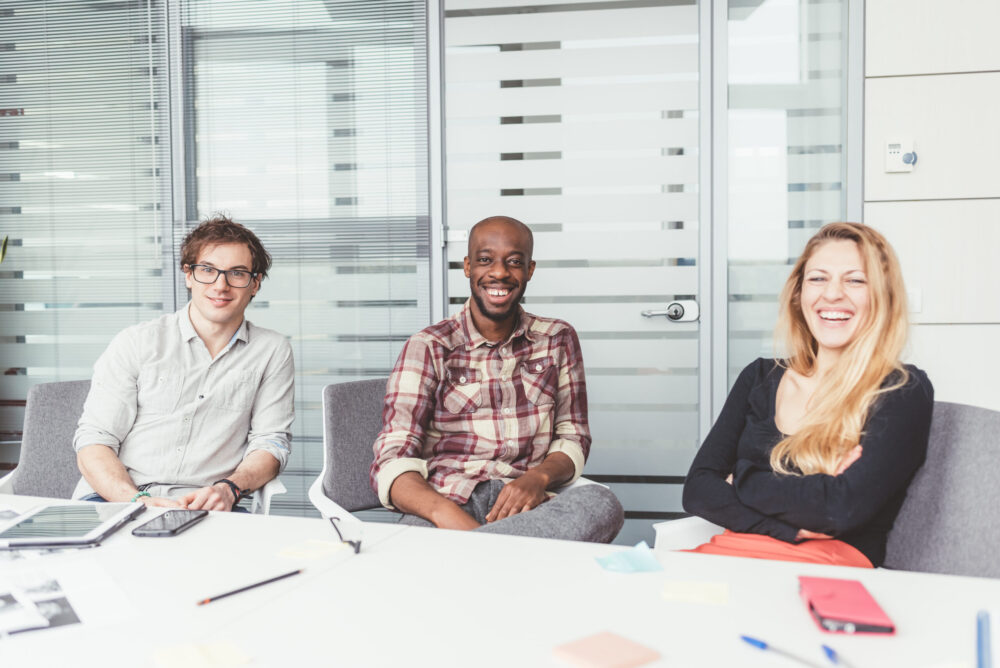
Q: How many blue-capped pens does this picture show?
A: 2